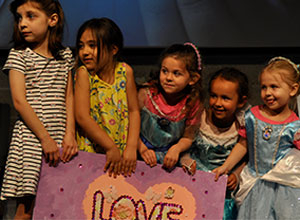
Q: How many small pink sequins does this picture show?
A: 7